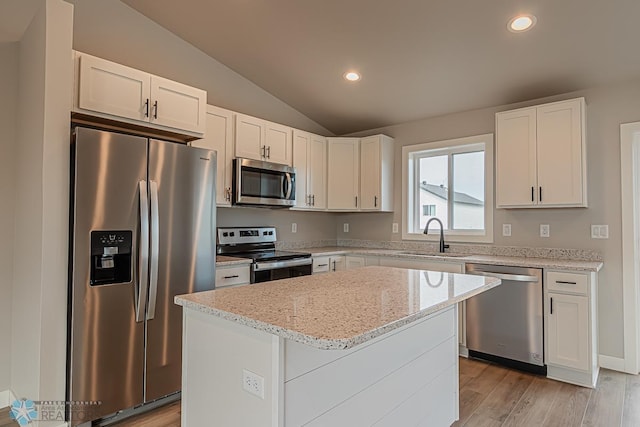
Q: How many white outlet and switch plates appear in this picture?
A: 7